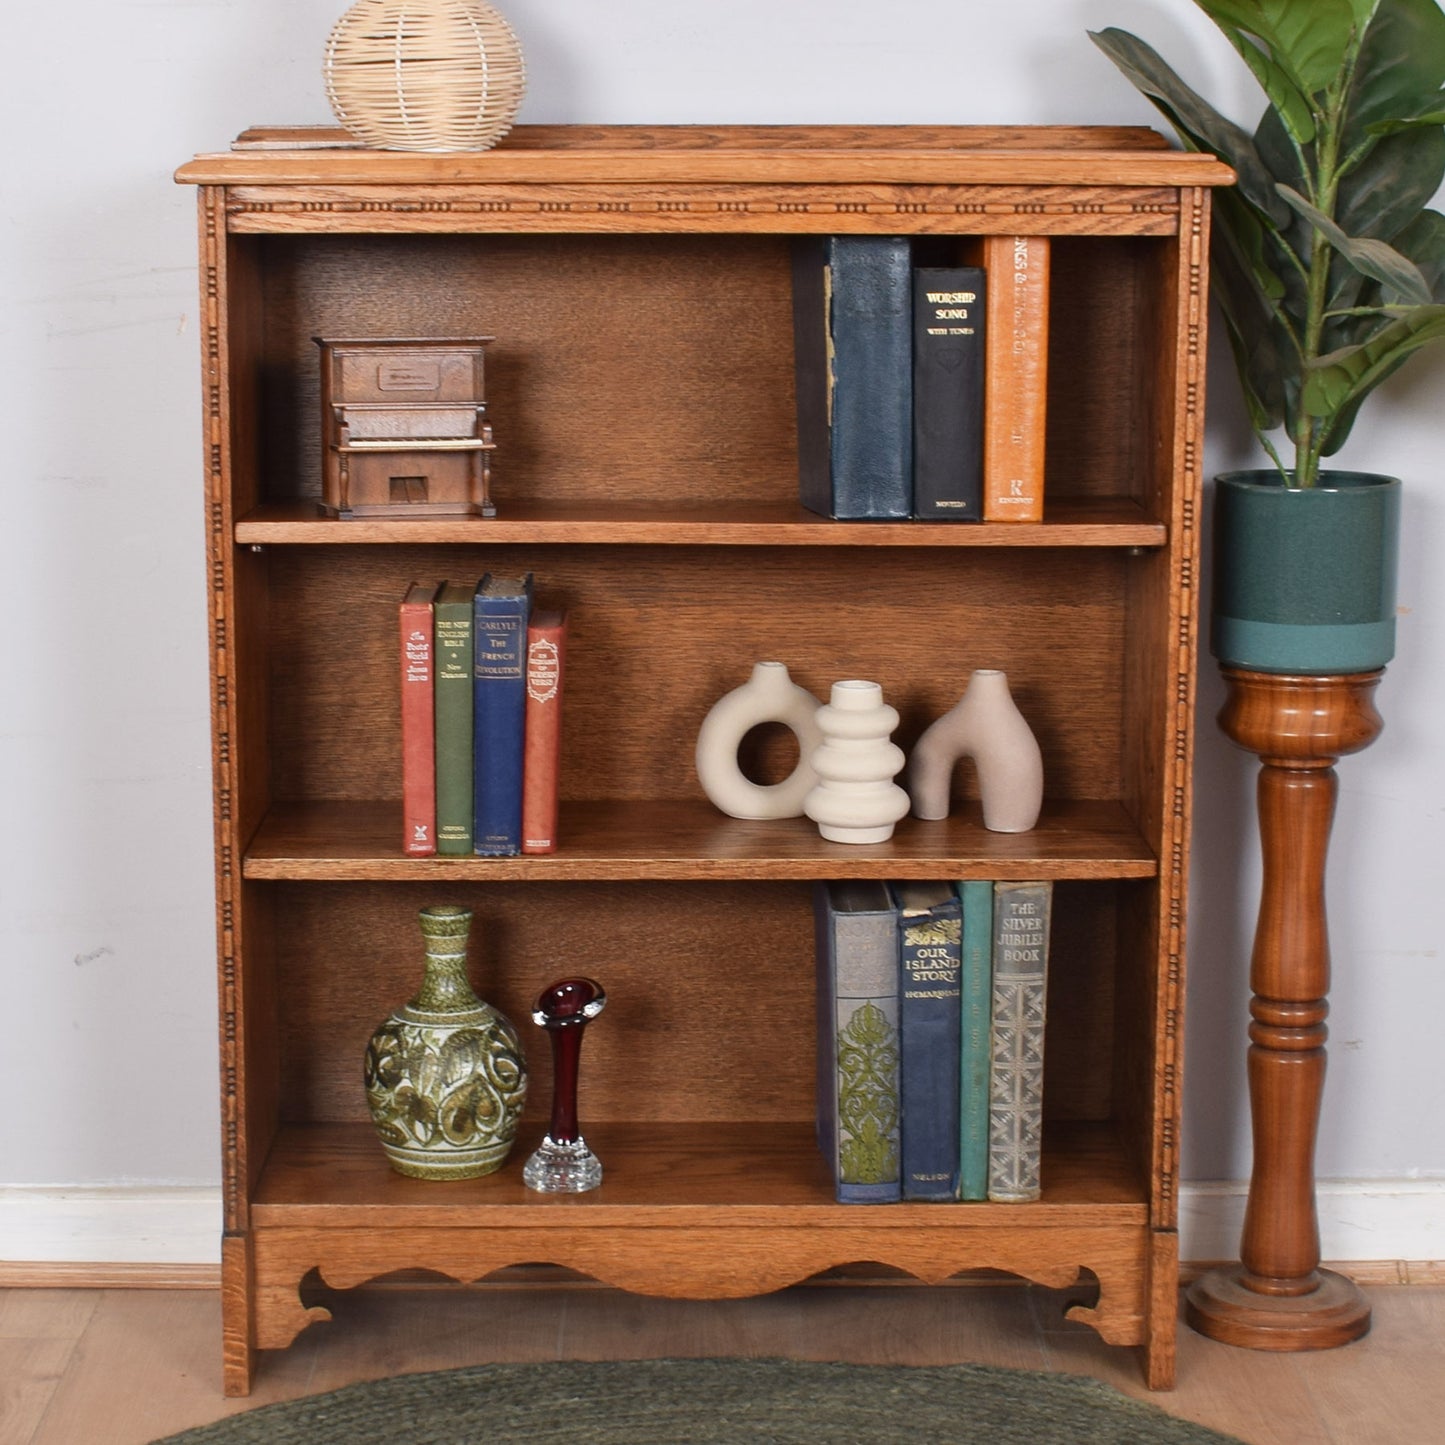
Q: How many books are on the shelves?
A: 11